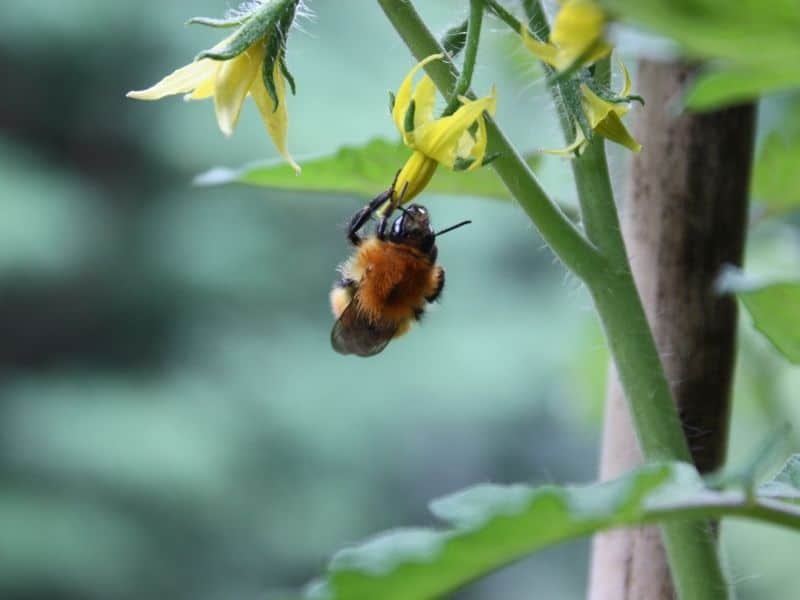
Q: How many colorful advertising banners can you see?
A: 0